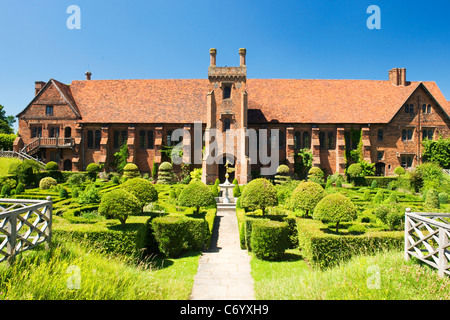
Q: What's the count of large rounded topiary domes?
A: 6